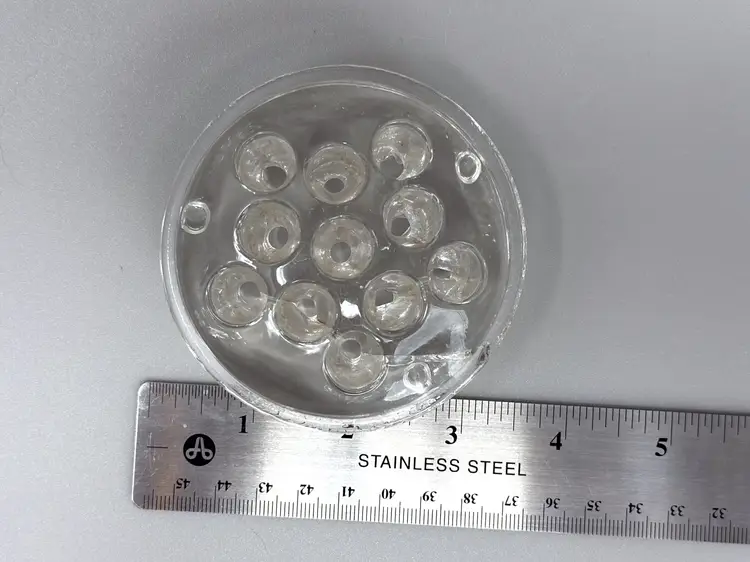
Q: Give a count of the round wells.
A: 11